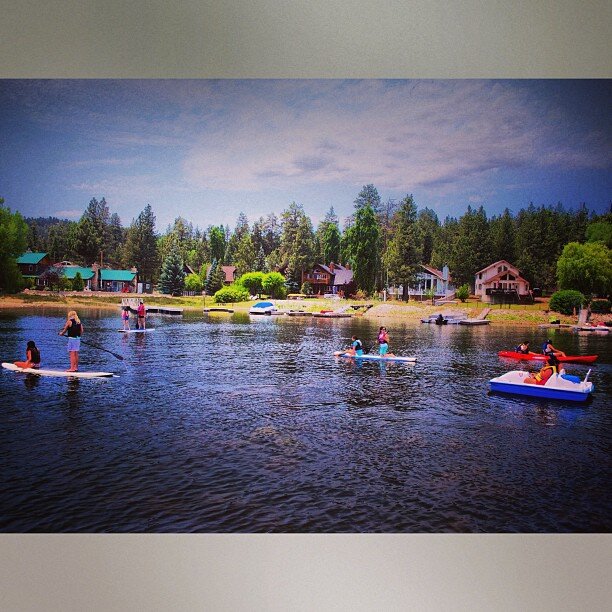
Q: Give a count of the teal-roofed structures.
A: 3